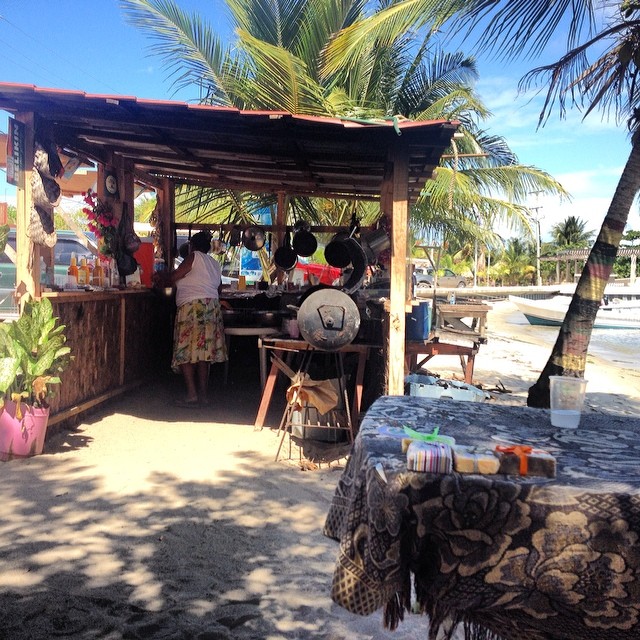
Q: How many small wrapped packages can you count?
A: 4